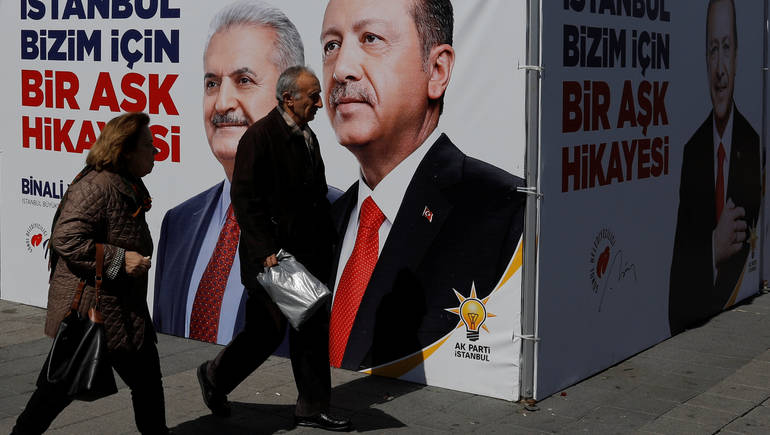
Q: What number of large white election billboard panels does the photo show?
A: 2